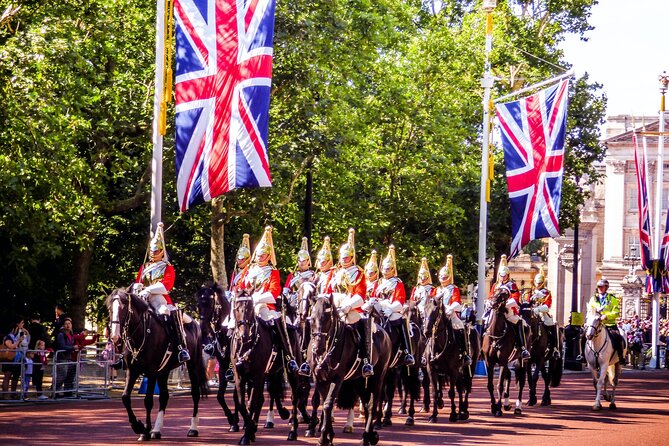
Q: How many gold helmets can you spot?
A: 12